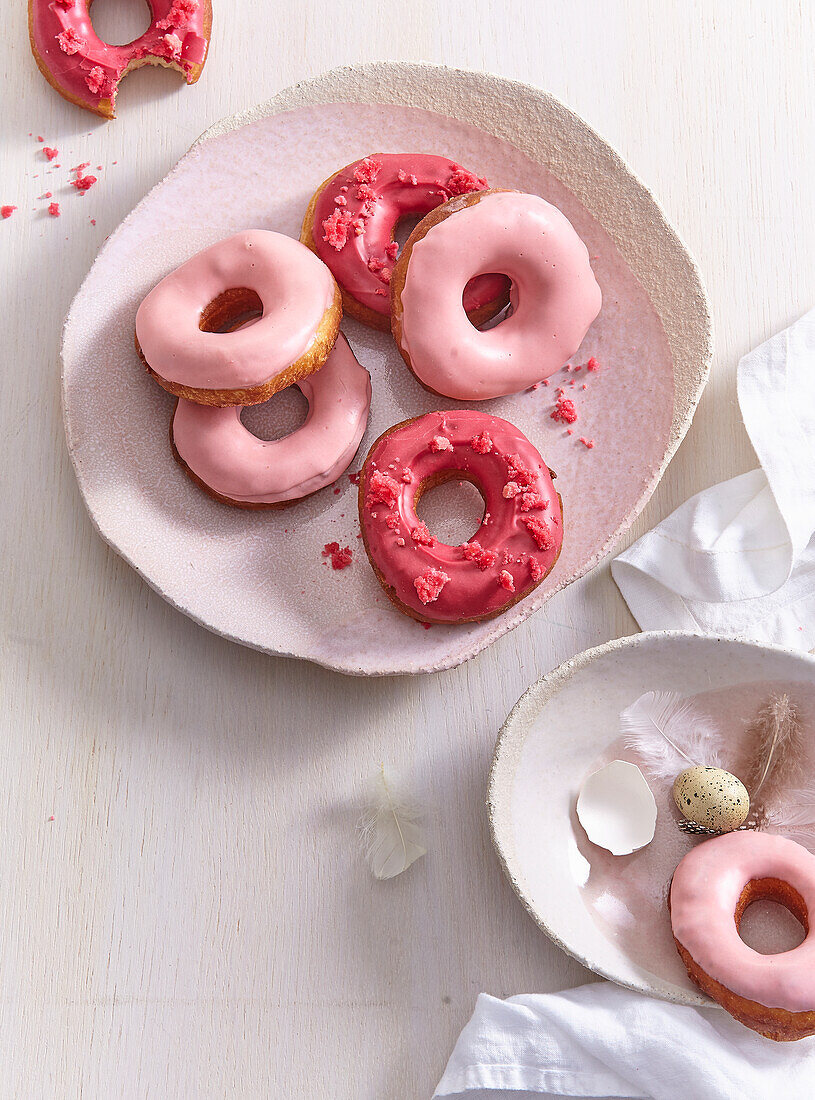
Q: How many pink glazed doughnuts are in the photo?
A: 4